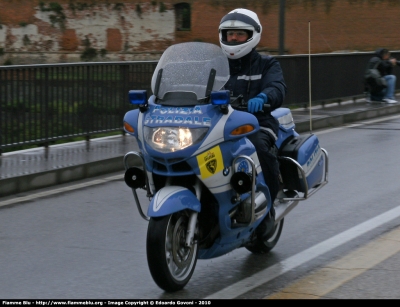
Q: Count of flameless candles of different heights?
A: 0